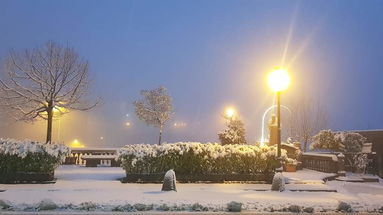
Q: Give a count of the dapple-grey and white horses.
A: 0